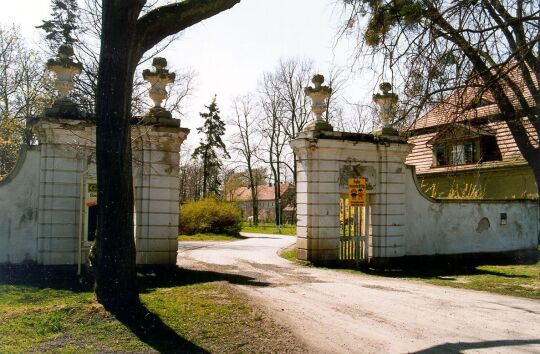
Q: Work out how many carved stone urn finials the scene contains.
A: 4